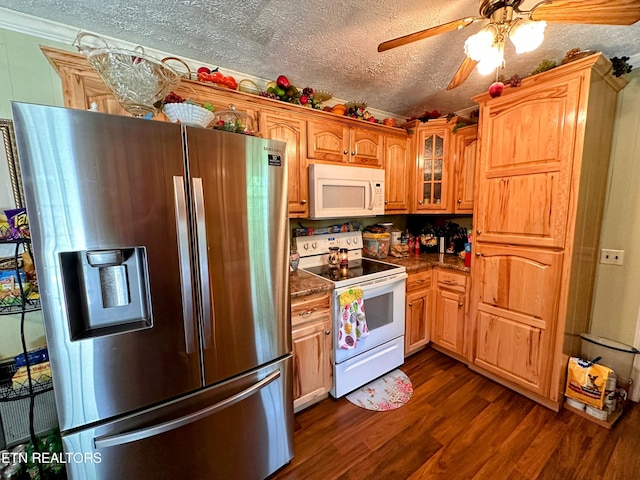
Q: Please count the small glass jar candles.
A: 2